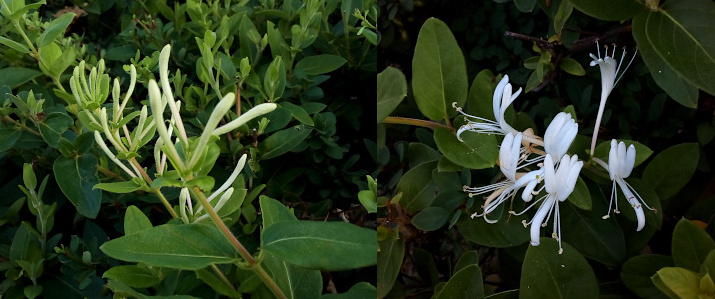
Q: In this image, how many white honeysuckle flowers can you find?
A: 6